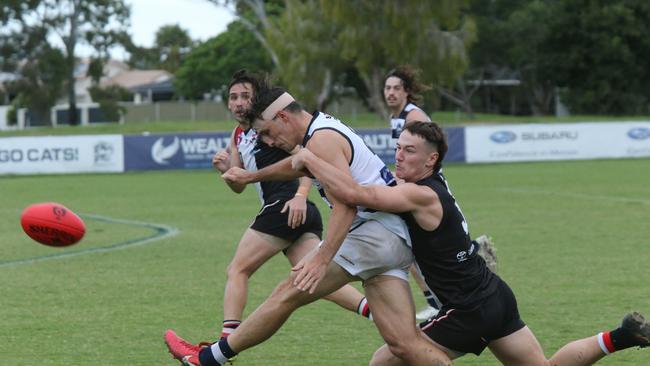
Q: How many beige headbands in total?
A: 1